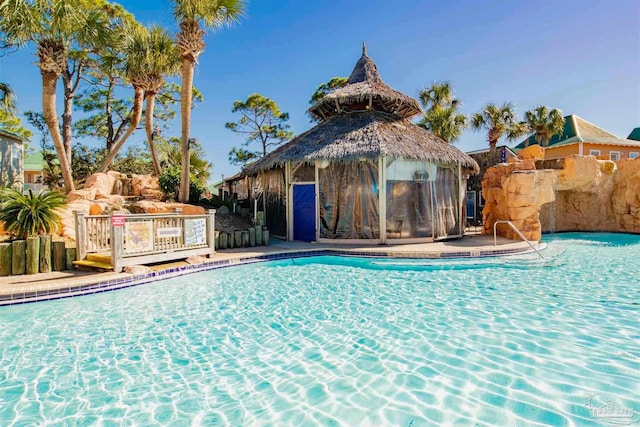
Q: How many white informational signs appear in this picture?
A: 3